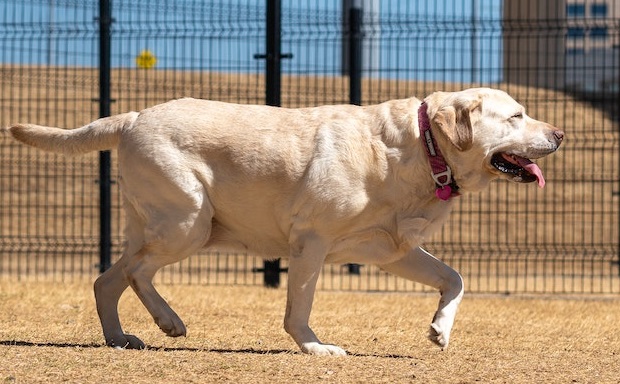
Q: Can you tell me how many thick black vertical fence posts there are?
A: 3